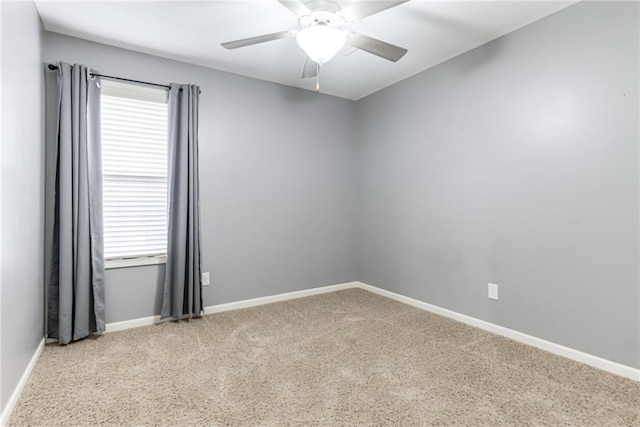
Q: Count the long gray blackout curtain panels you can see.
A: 2